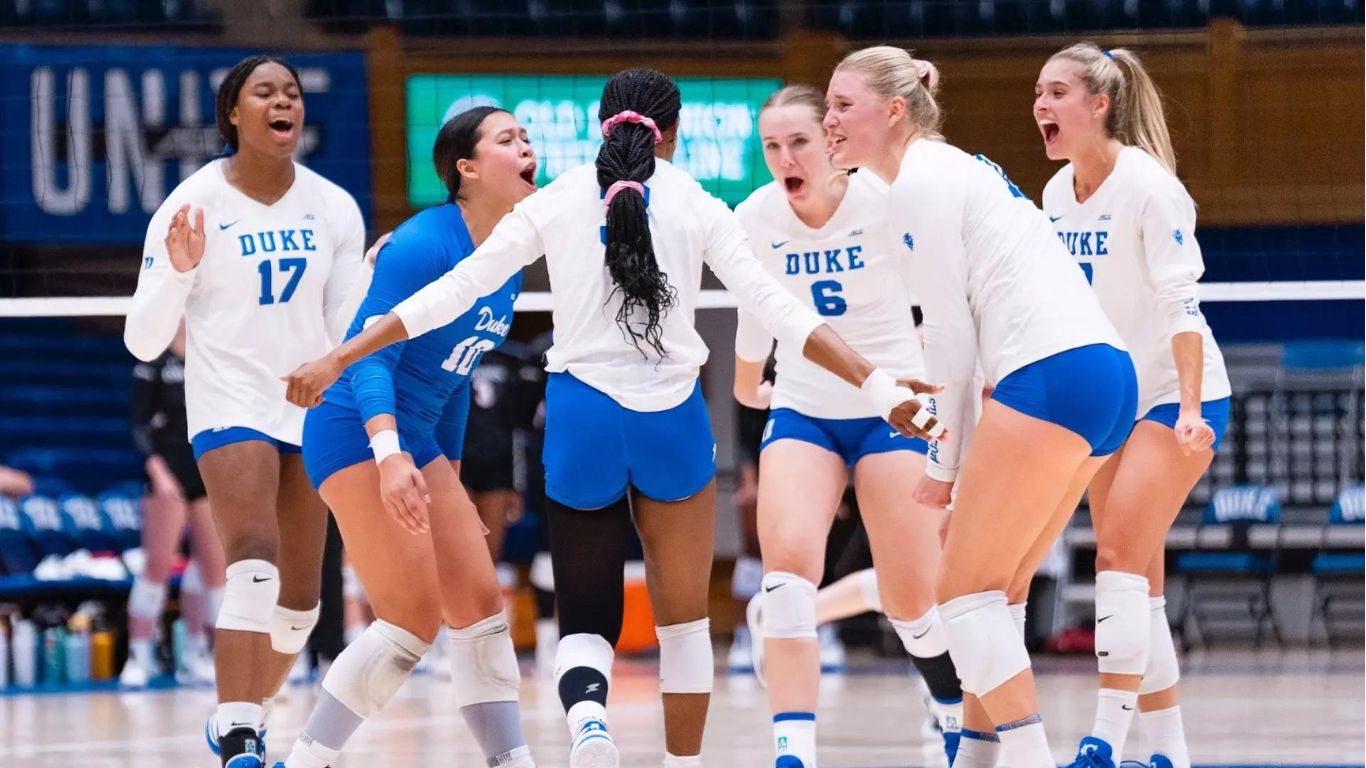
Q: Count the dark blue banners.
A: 1